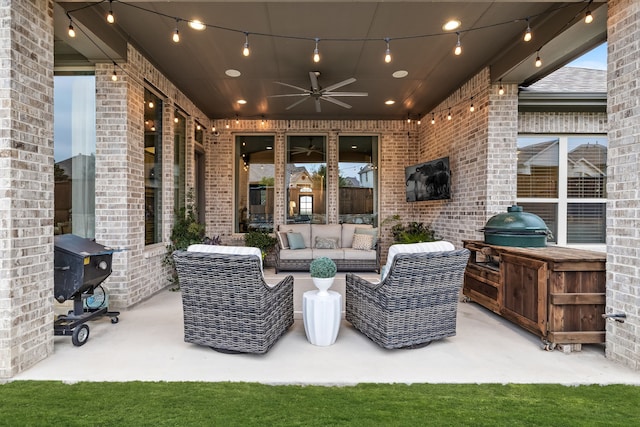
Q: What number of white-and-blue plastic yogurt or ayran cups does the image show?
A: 0